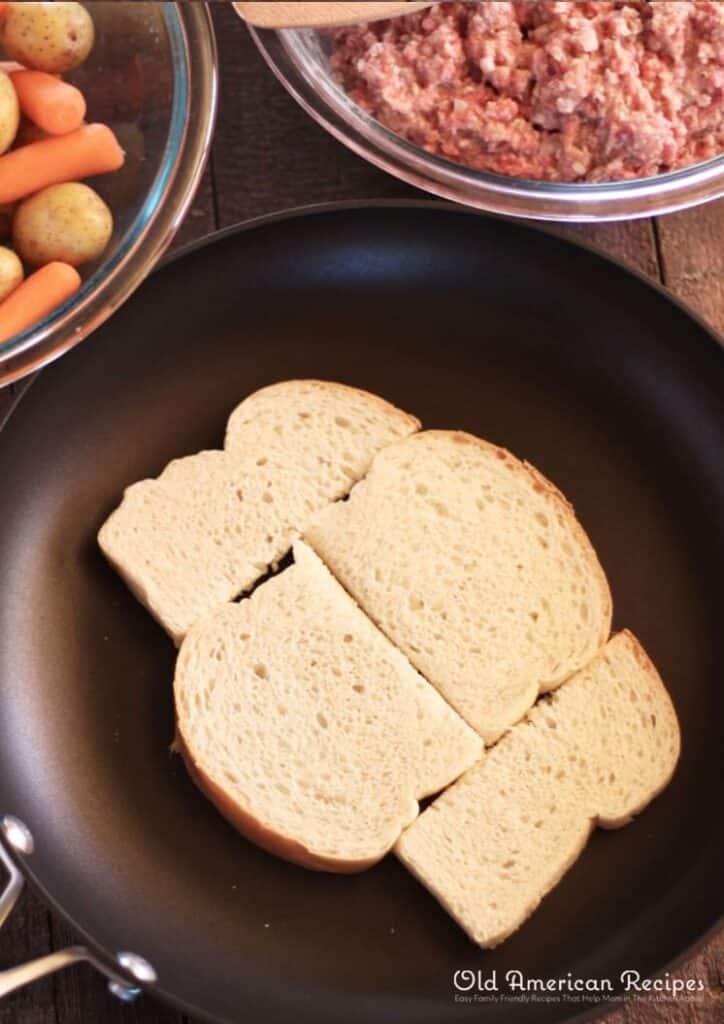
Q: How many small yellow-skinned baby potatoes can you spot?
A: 4